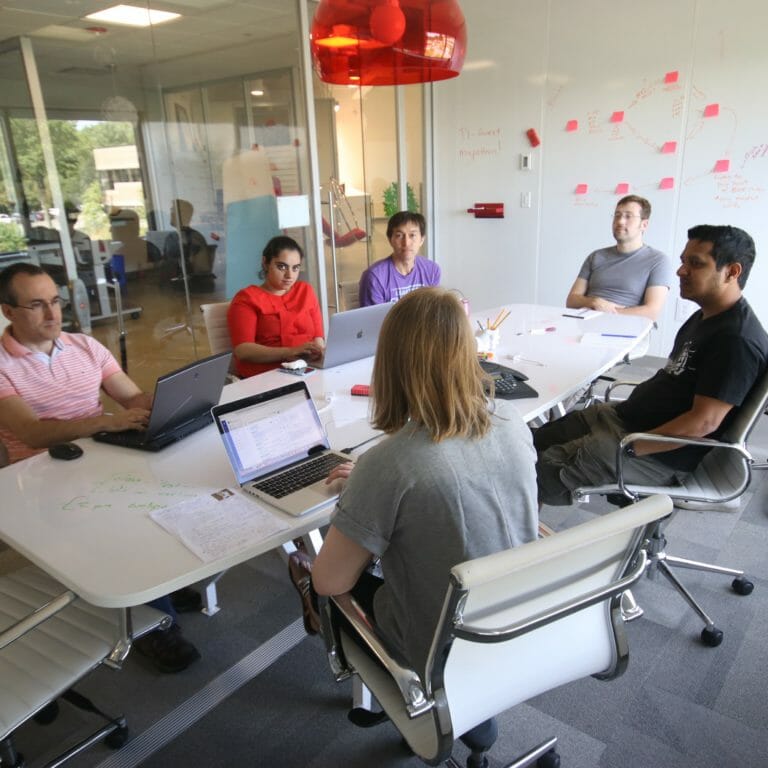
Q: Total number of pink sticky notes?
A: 9